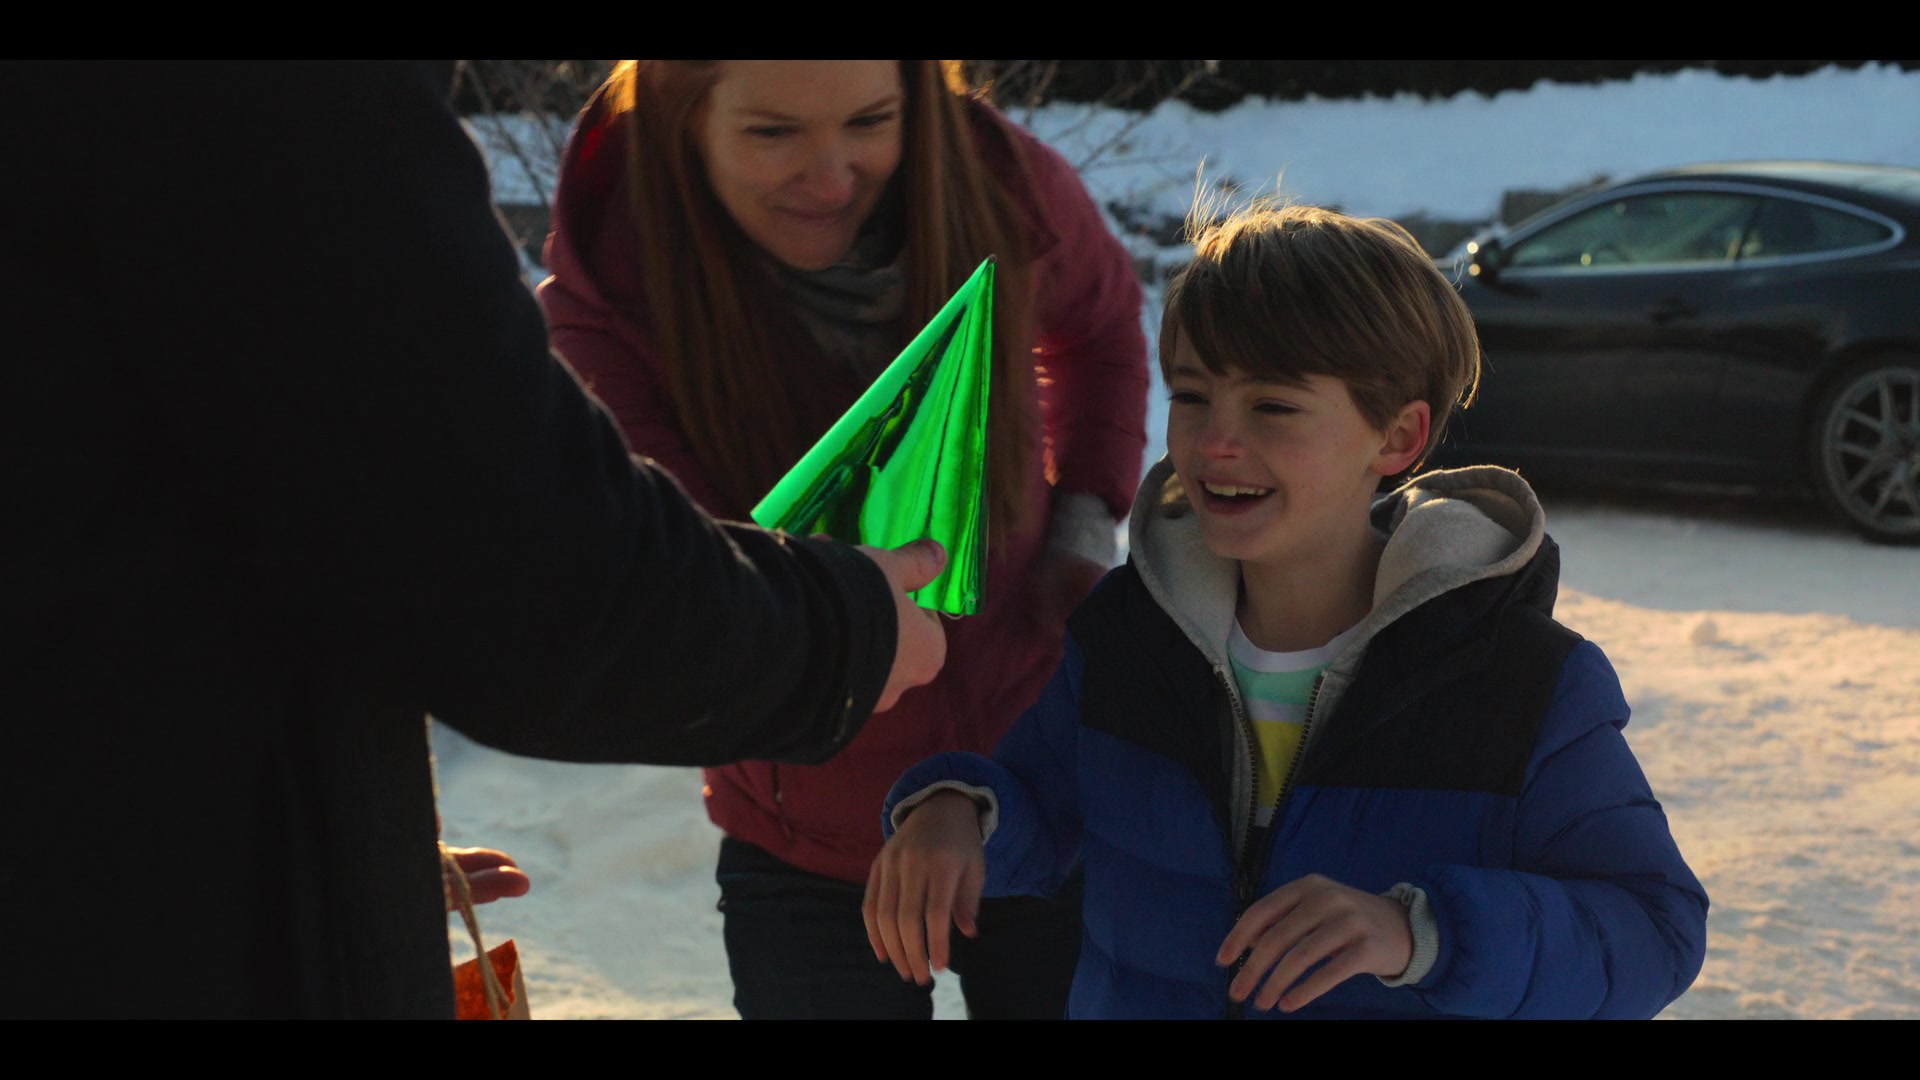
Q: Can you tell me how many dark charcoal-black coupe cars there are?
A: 1